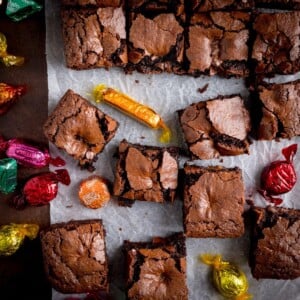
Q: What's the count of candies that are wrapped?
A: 11